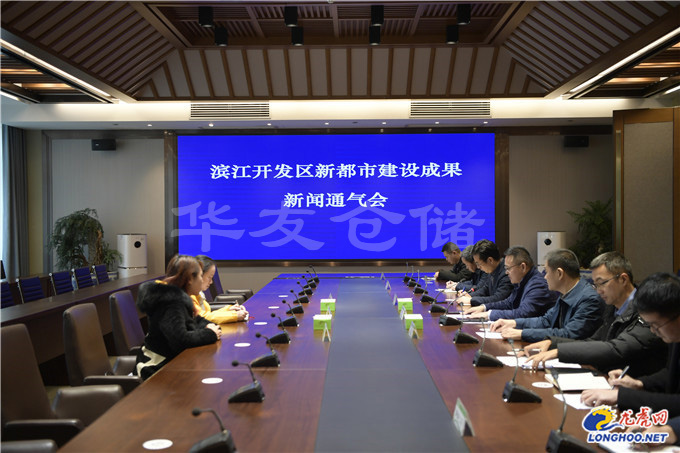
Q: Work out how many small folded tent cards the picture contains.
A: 9